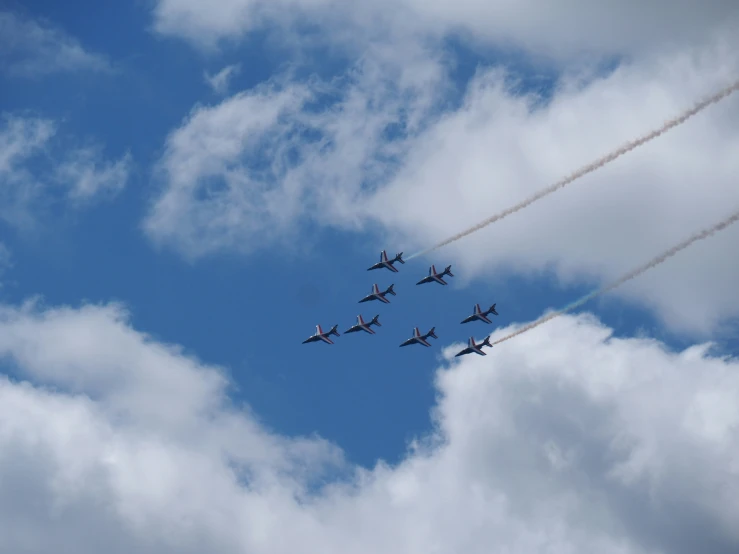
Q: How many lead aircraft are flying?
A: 1